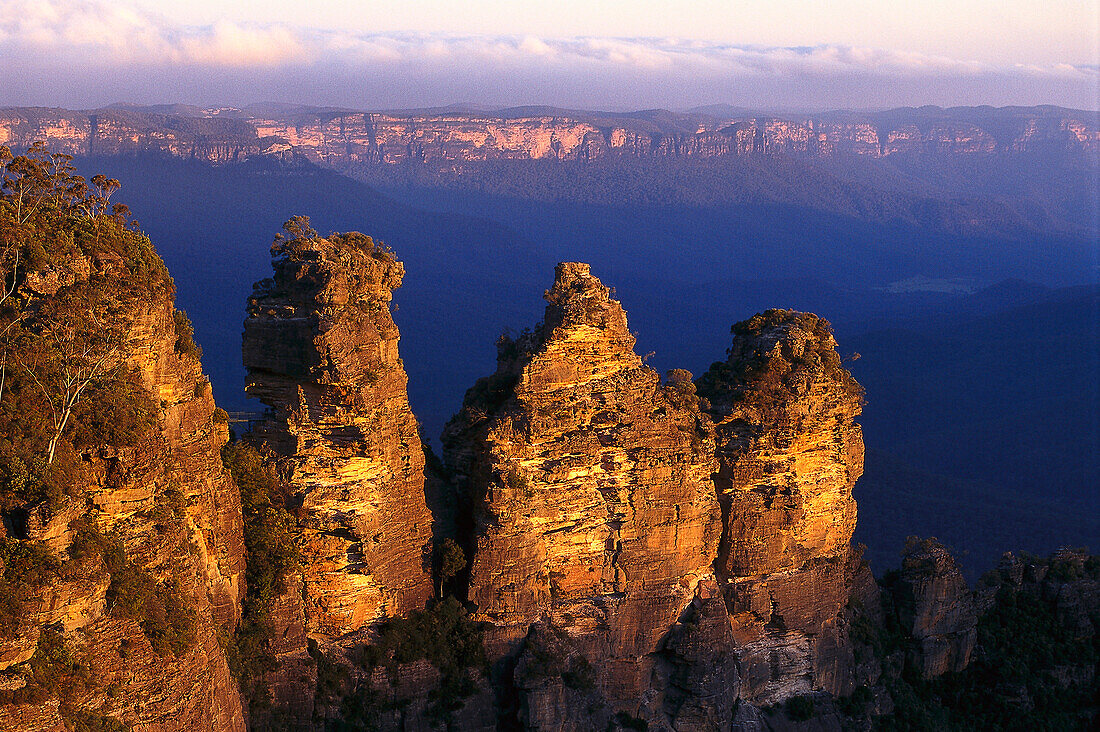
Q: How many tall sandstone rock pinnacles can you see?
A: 3